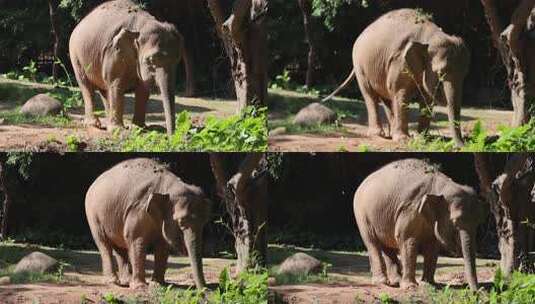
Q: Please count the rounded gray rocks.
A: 4